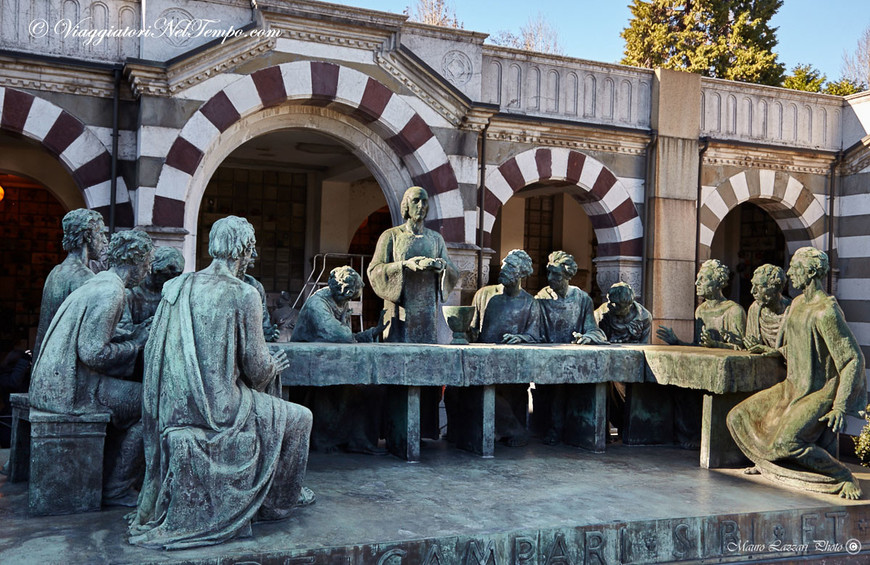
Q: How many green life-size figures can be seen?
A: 13